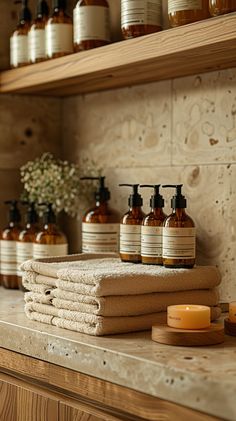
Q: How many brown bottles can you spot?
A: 14